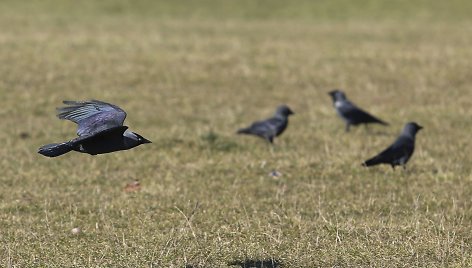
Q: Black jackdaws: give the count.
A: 4